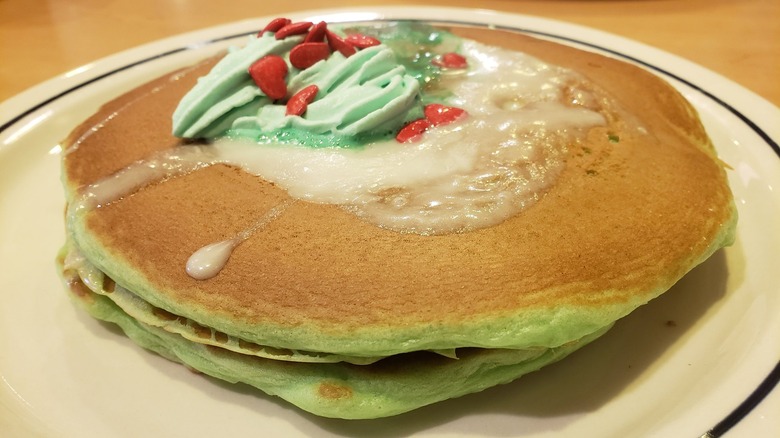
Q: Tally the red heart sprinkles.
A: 11